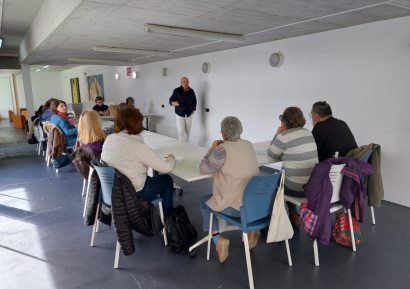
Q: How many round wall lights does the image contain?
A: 5